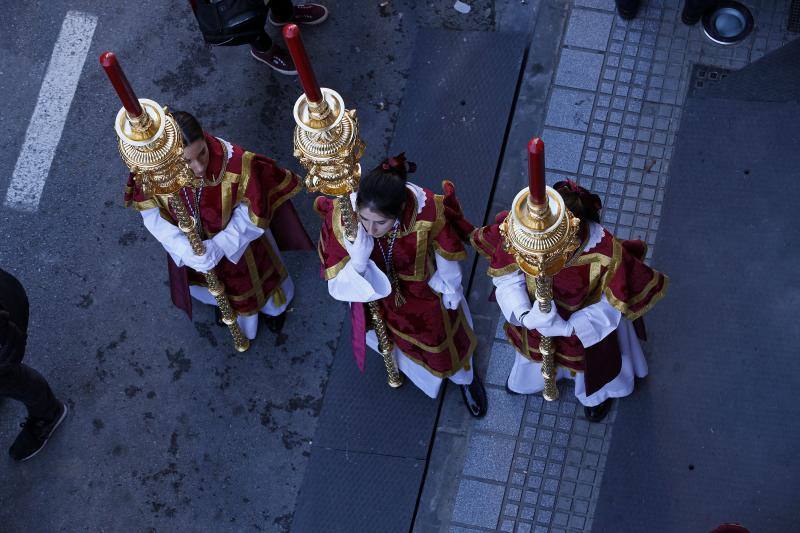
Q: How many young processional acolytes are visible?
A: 3